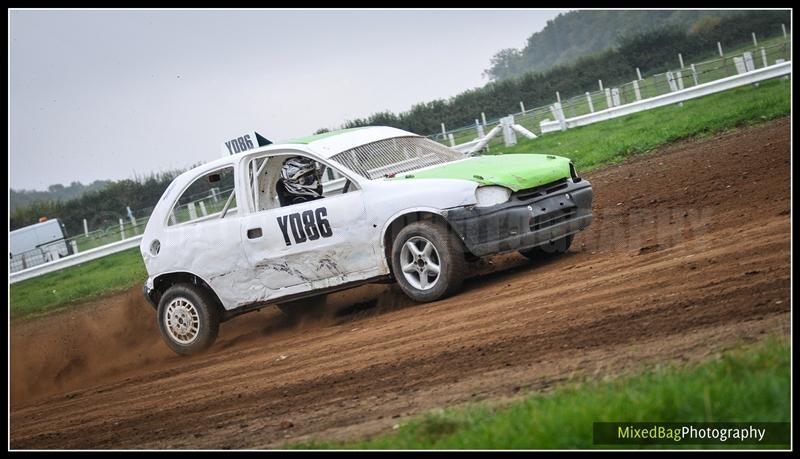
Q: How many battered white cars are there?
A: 1